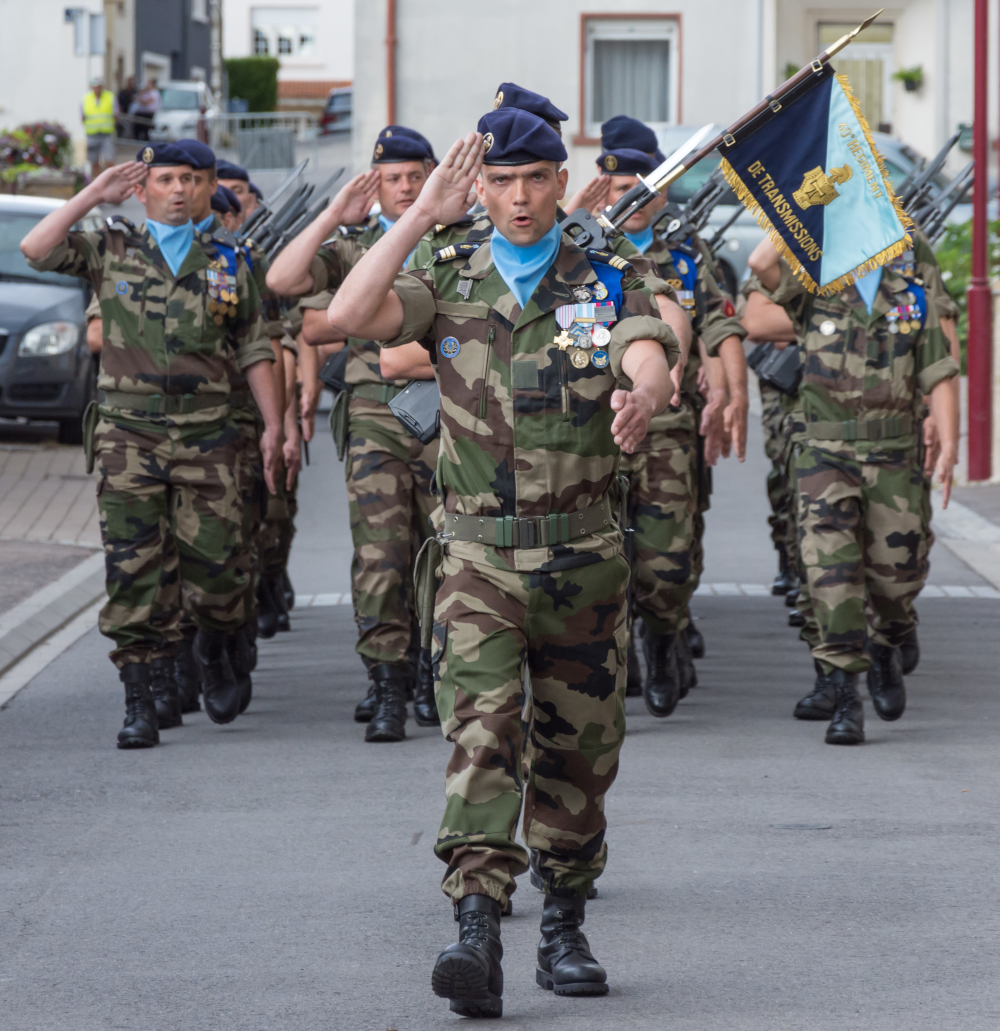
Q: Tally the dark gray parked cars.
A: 1